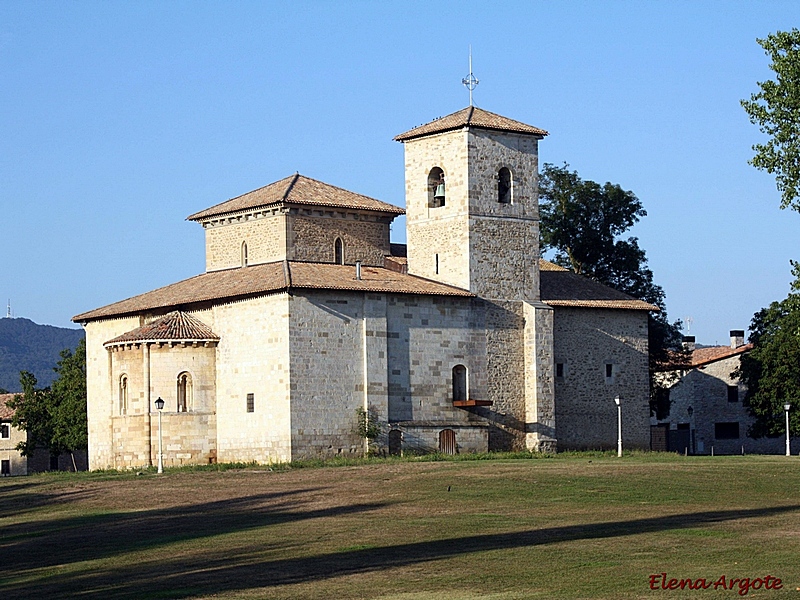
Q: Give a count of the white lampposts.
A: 3